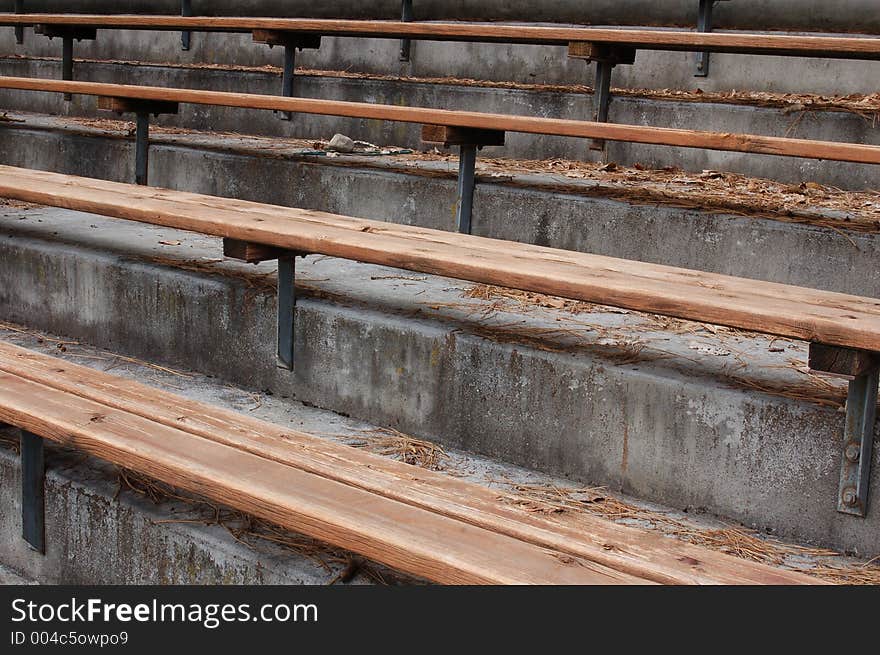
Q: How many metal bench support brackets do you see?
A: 12